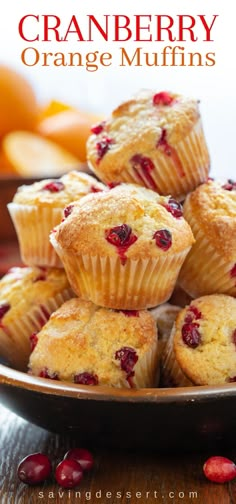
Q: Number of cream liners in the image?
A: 7